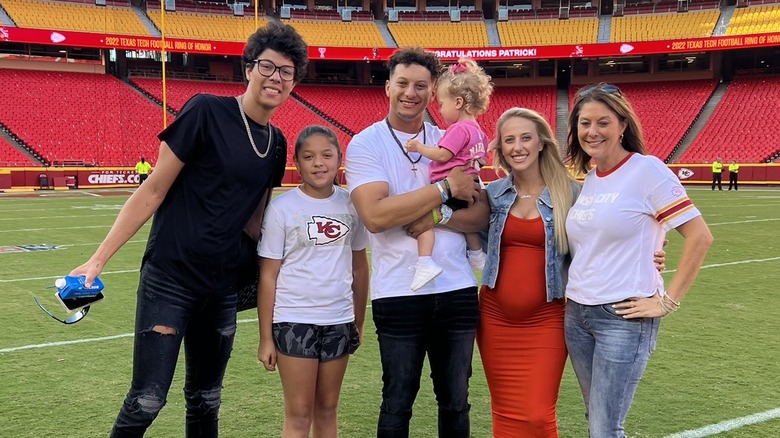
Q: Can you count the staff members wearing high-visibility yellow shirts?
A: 3